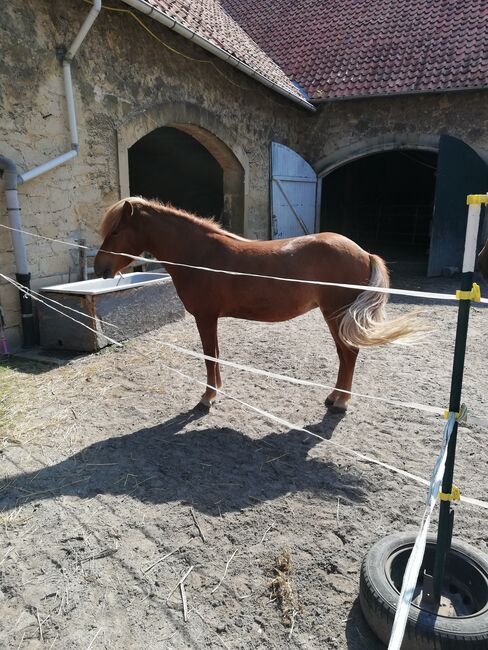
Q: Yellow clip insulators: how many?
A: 4